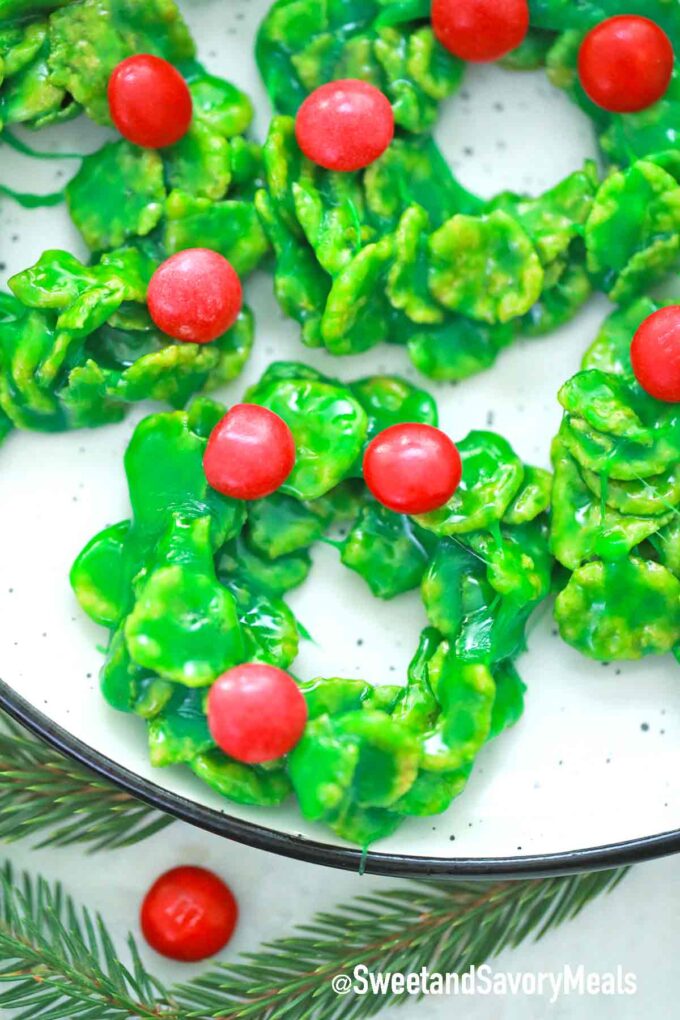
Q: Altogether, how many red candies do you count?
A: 10